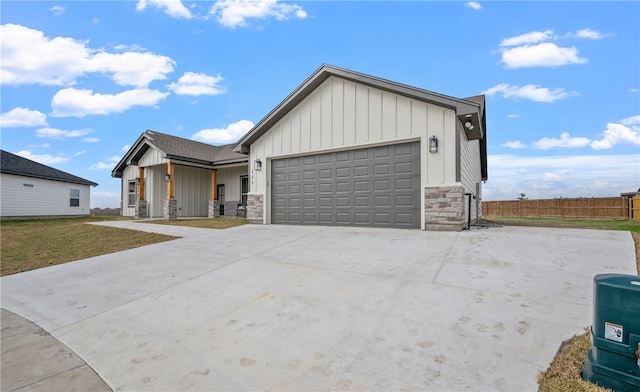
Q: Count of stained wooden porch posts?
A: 3